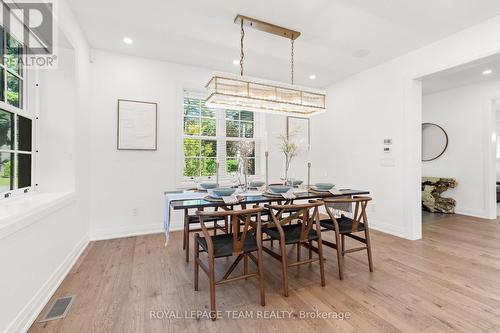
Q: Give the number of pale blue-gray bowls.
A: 6